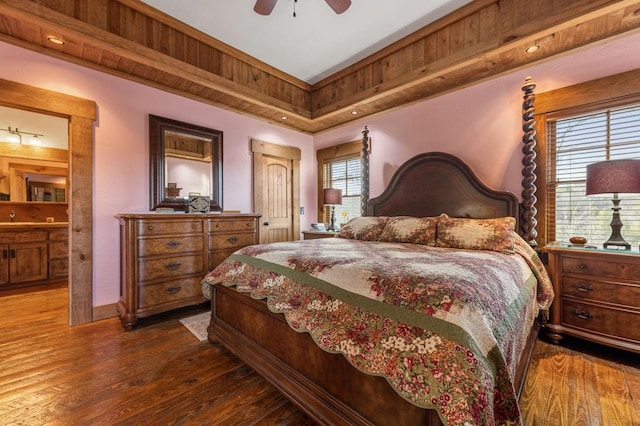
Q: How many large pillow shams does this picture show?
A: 3